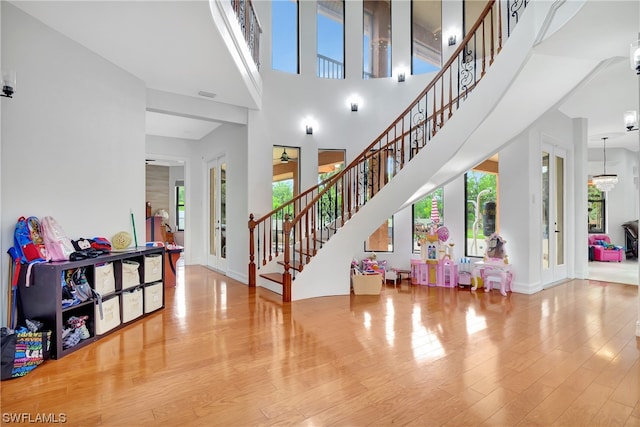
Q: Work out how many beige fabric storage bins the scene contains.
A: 6